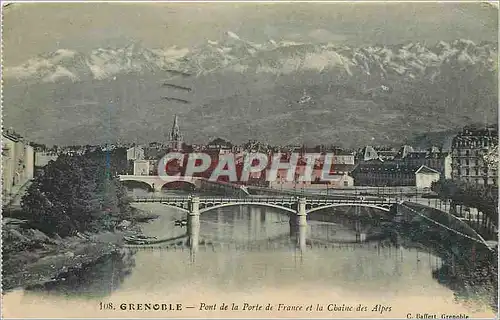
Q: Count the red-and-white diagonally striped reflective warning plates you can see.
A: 0